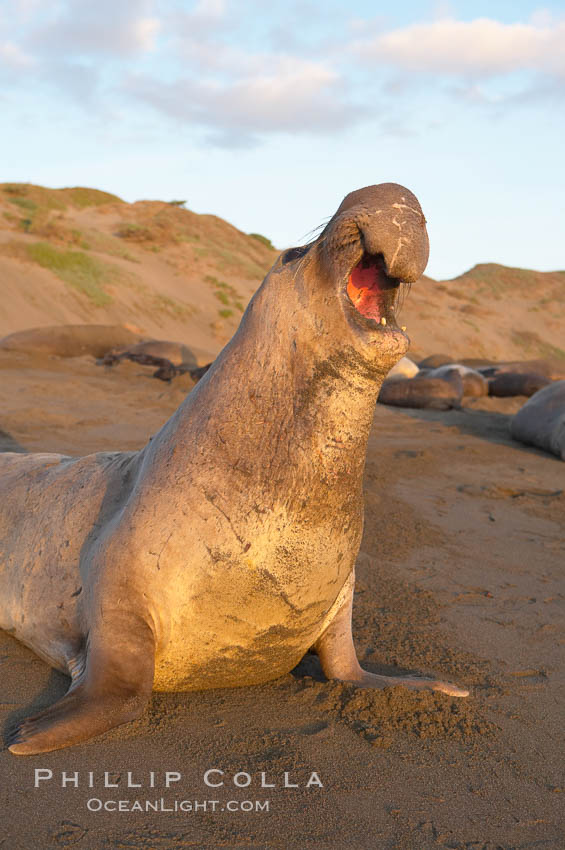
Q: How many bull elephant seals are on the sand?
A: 1